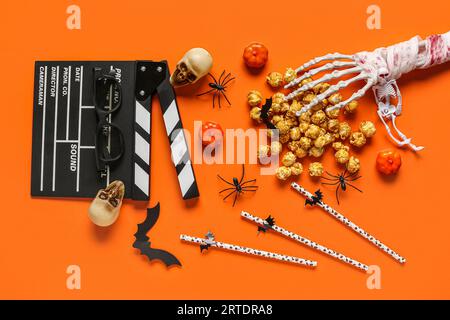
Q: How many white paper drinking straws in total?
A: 3